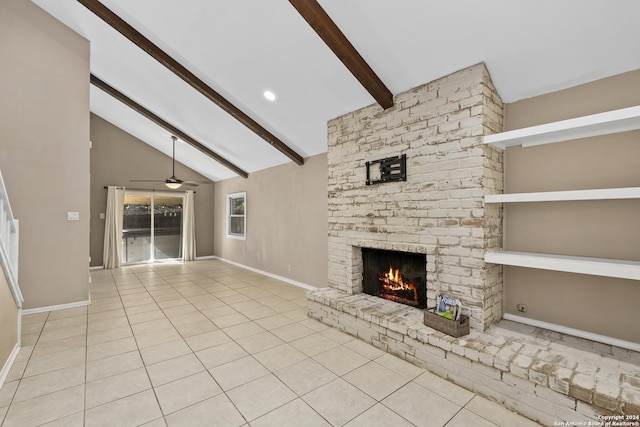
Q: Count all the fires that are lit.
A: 1